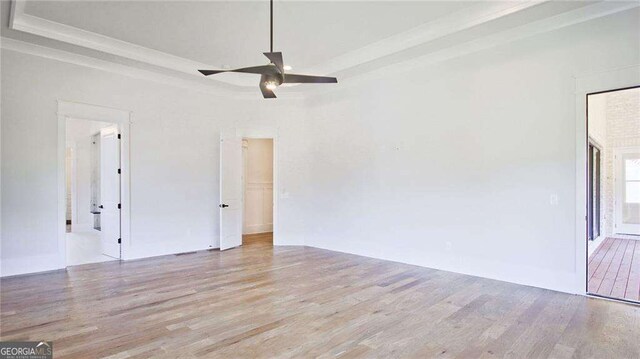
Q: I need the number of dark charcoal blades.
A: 4